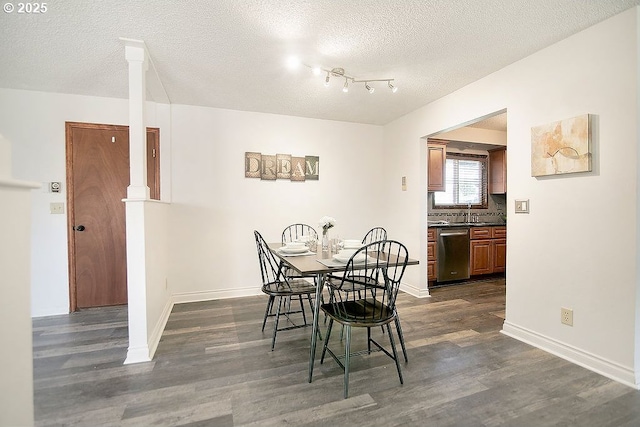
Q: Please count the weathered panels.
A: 5